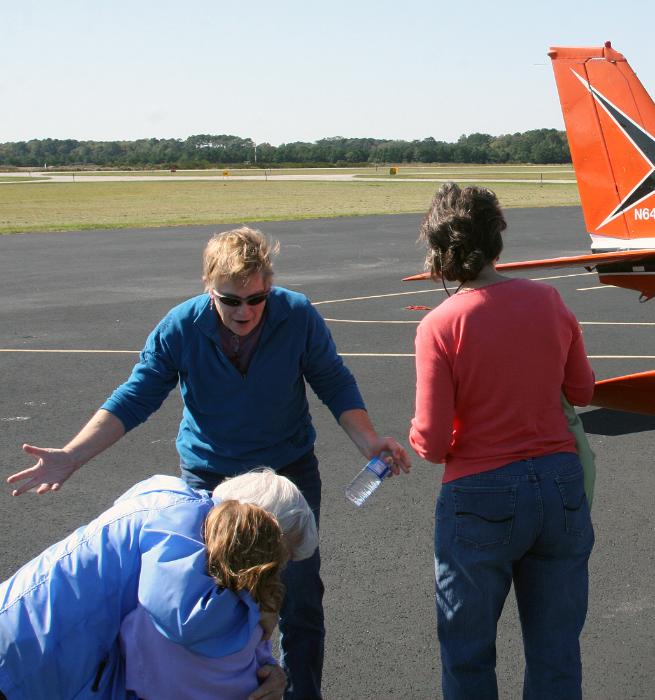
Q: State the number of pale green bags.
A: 1